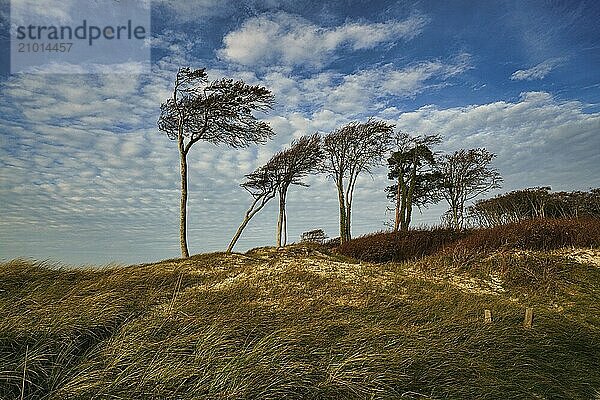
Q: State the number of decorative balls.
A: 0